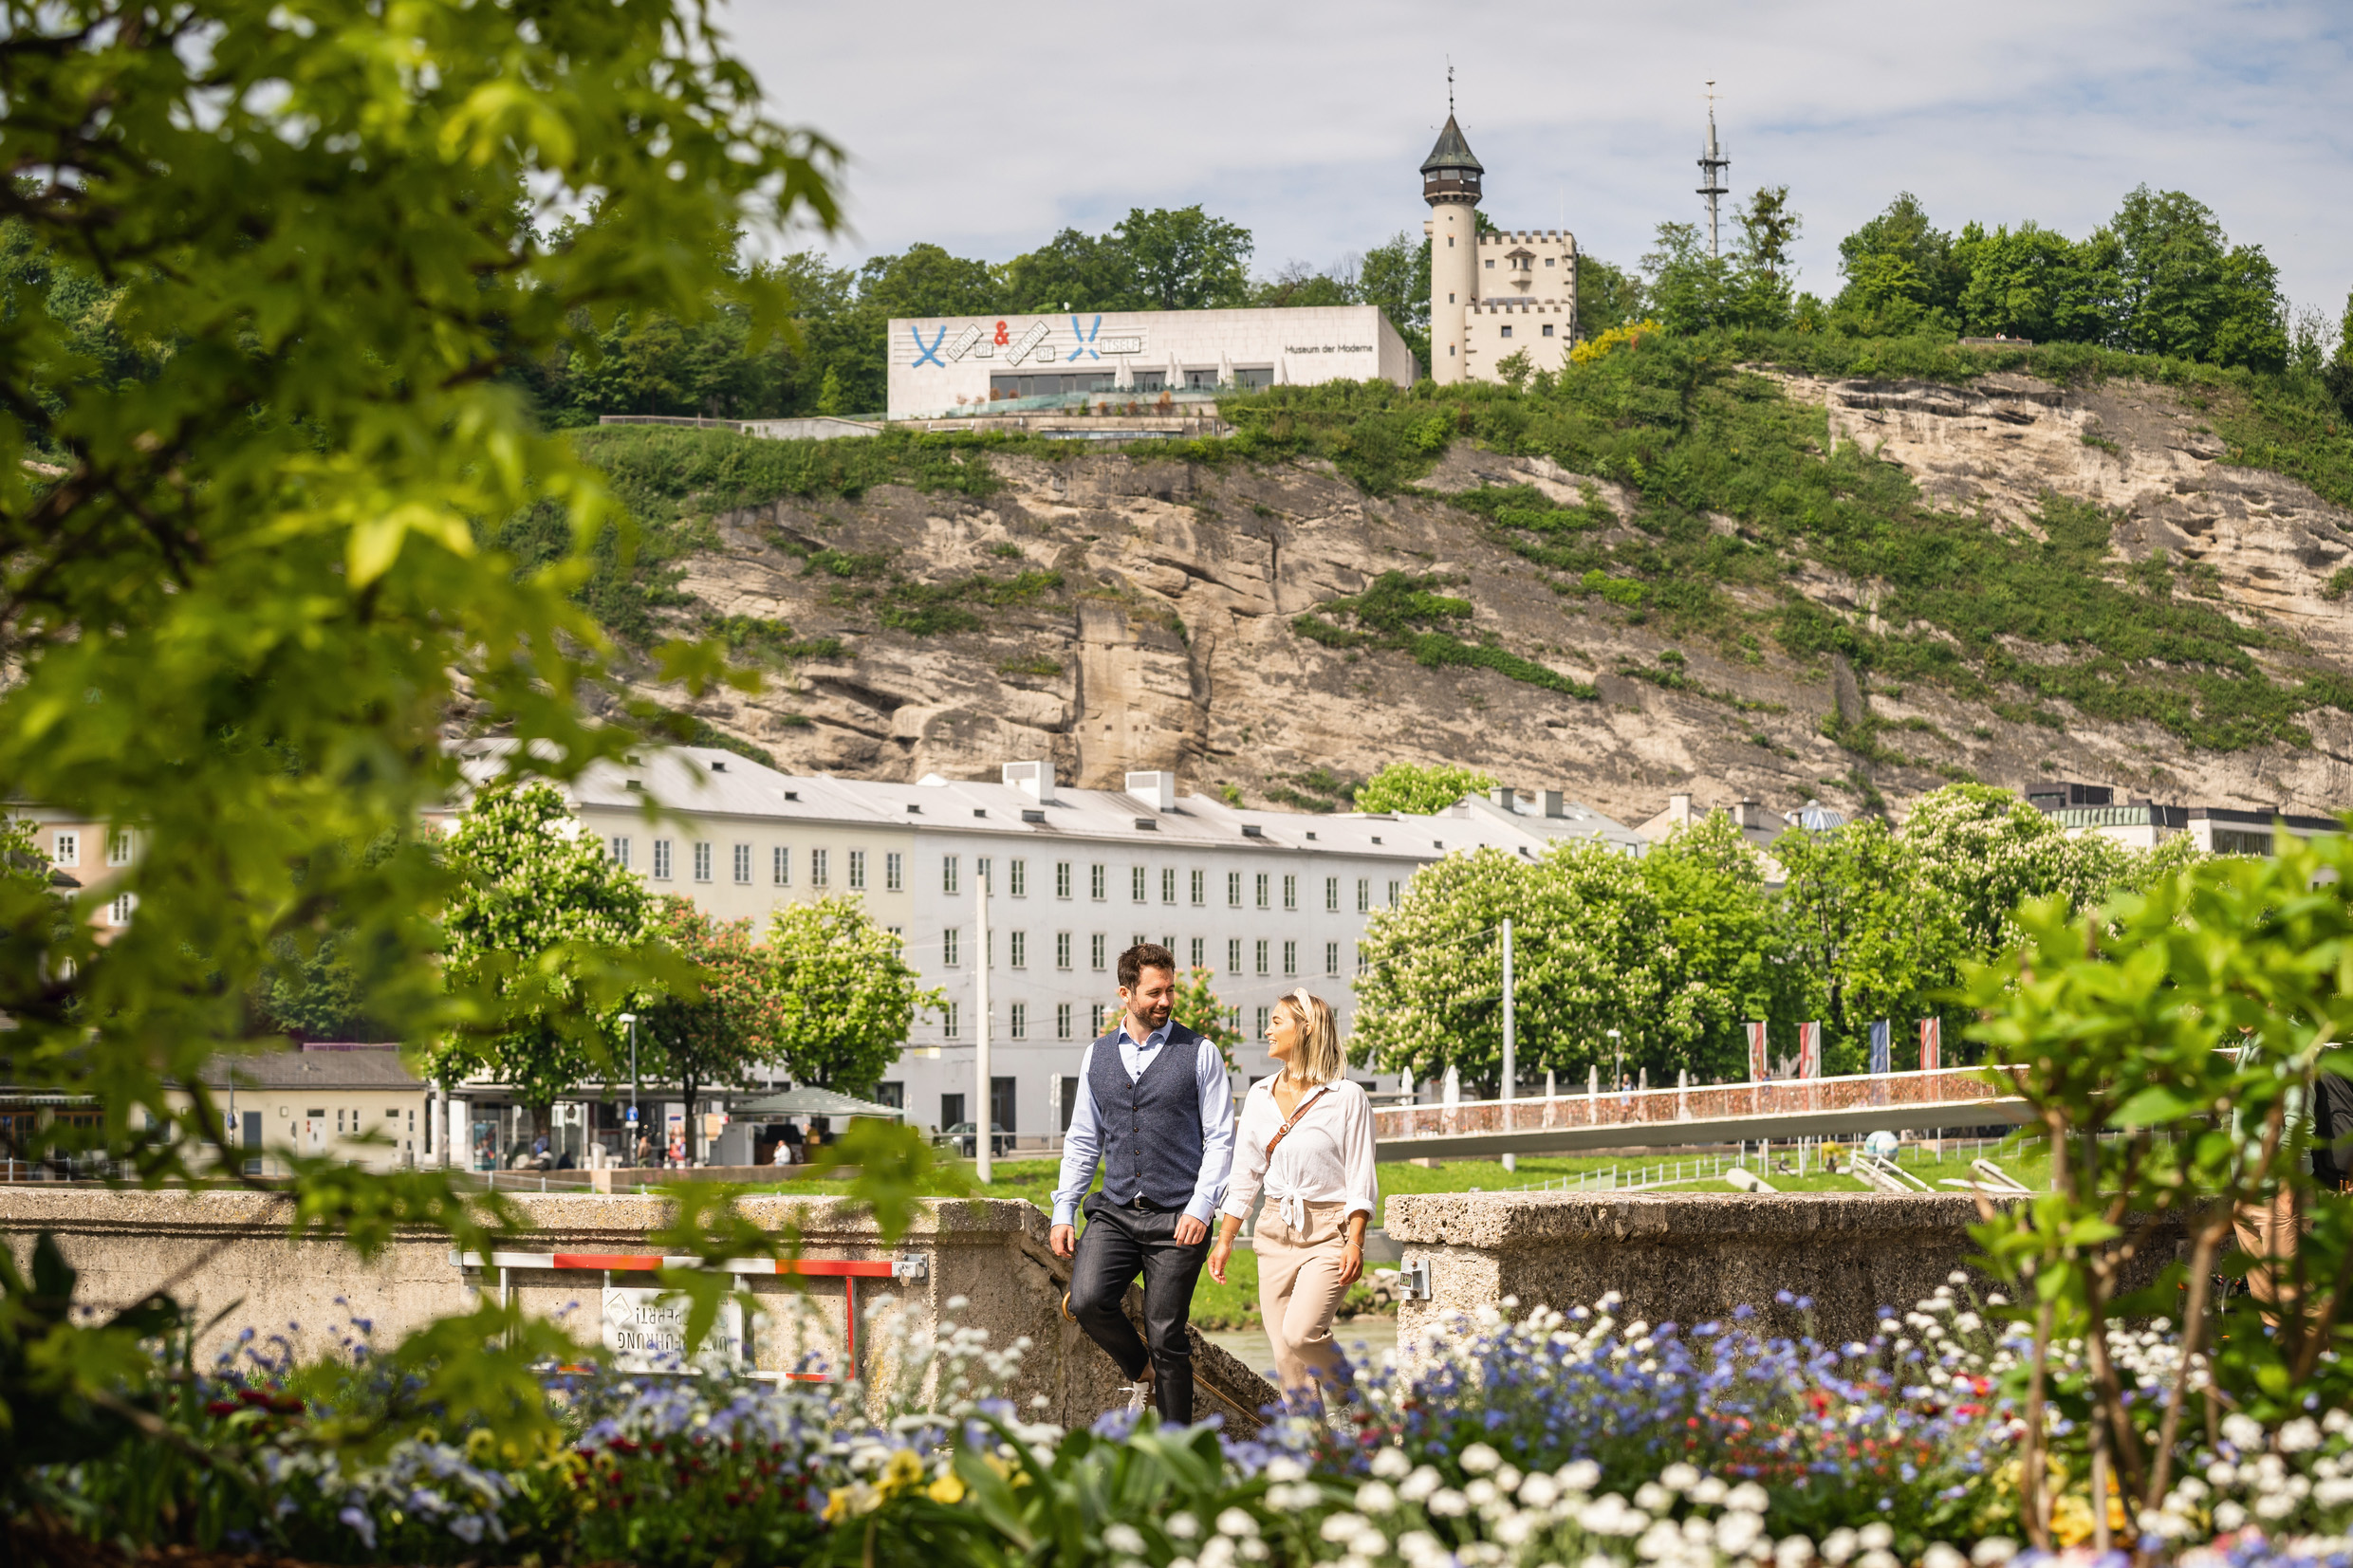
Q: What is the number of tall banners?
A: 4